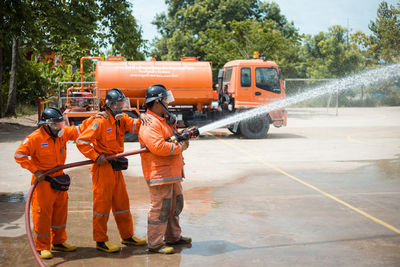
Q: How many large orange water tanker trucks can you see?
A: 1